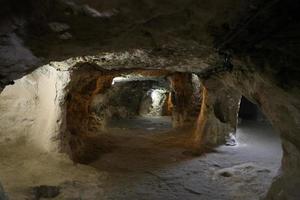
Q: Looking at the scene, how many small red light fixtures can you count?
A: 0